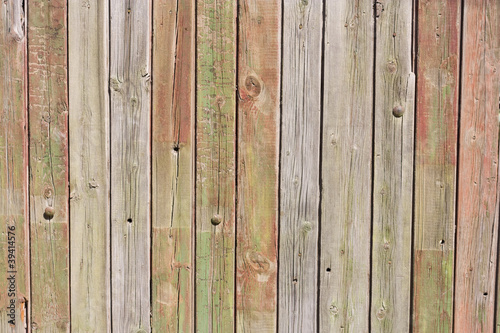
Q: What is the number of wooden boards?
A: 12